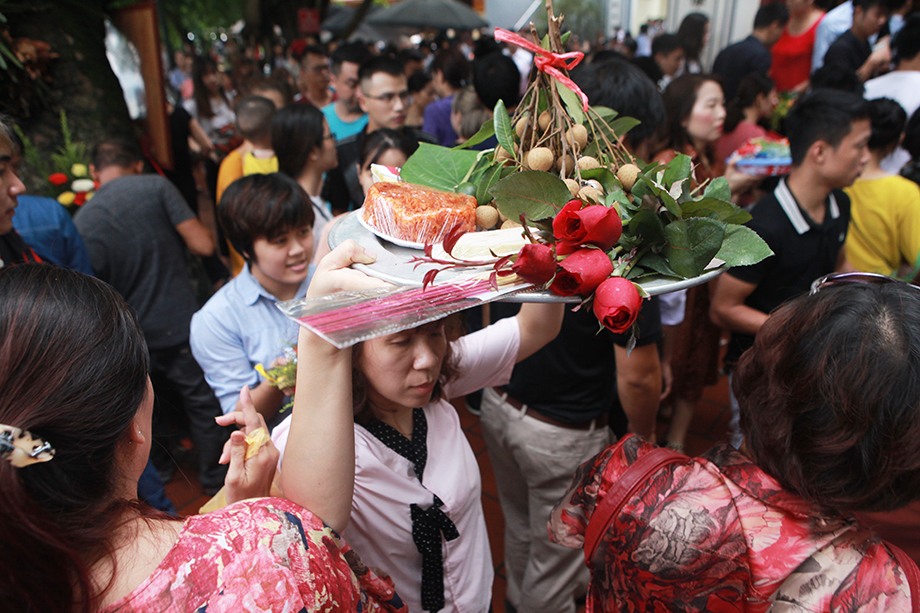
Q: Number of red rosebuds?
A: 4